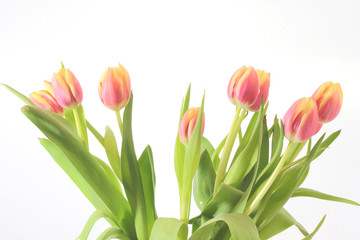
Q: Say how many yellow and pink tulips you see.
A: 8